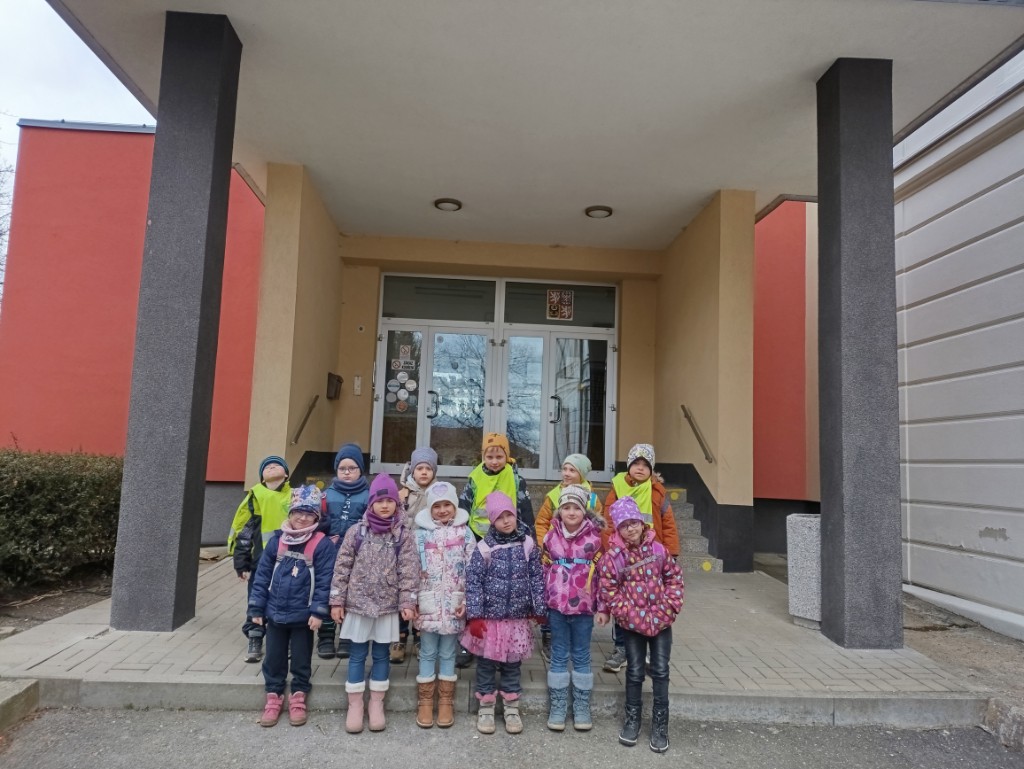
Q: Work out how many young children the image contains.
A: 12